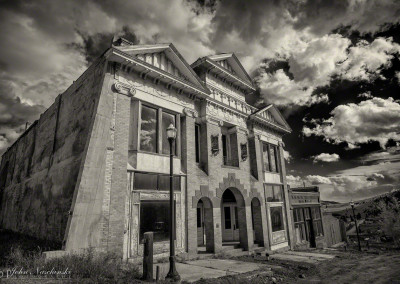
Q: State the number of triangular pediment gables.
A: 3